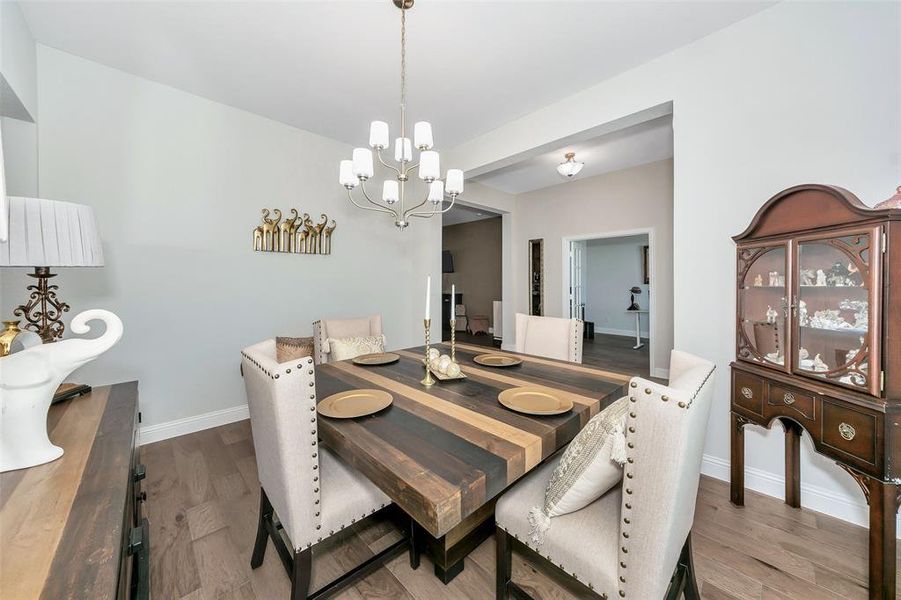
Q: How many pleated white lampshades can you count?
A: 1